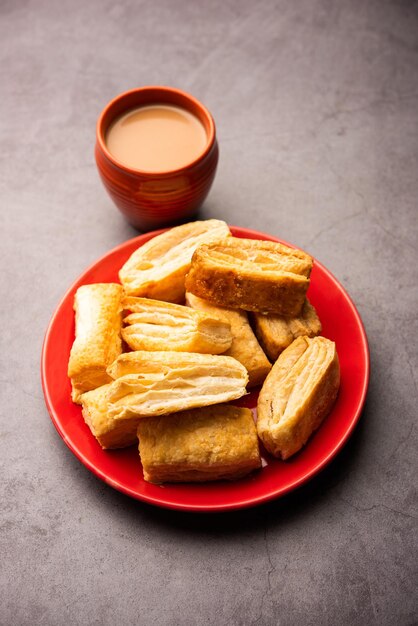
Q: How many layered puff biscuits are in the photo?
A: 10